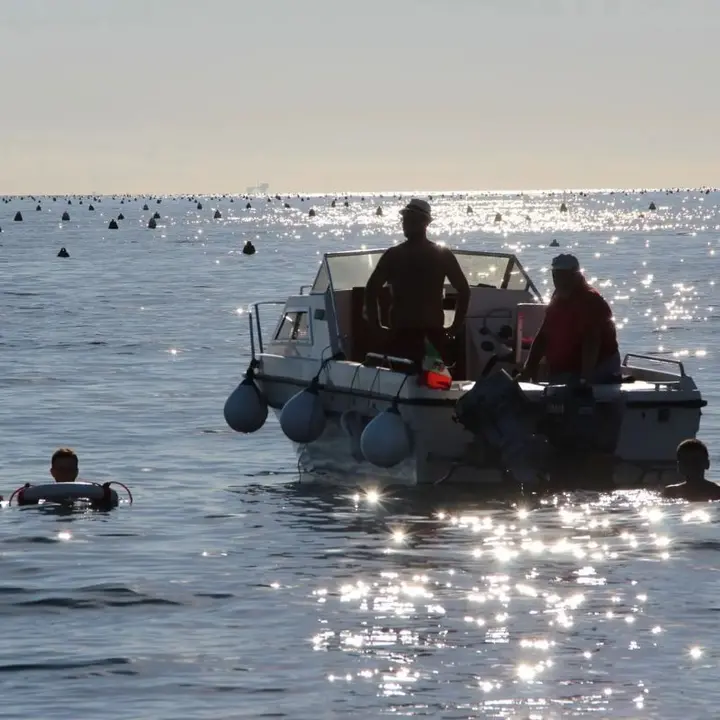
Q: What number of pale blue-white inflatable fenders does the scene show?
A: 3